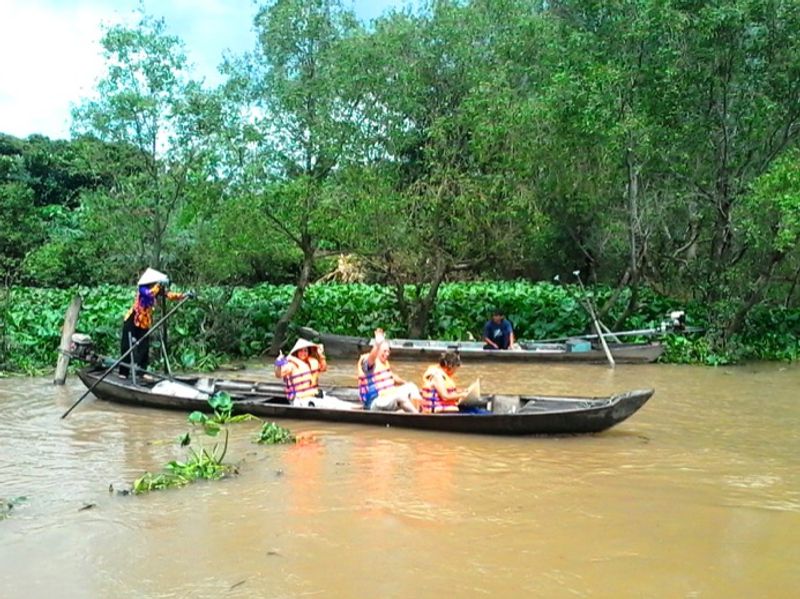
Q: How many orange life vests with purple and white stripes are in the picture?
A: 3